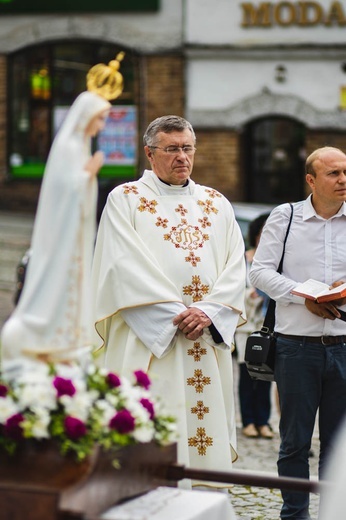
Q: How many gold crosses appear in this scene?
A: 13